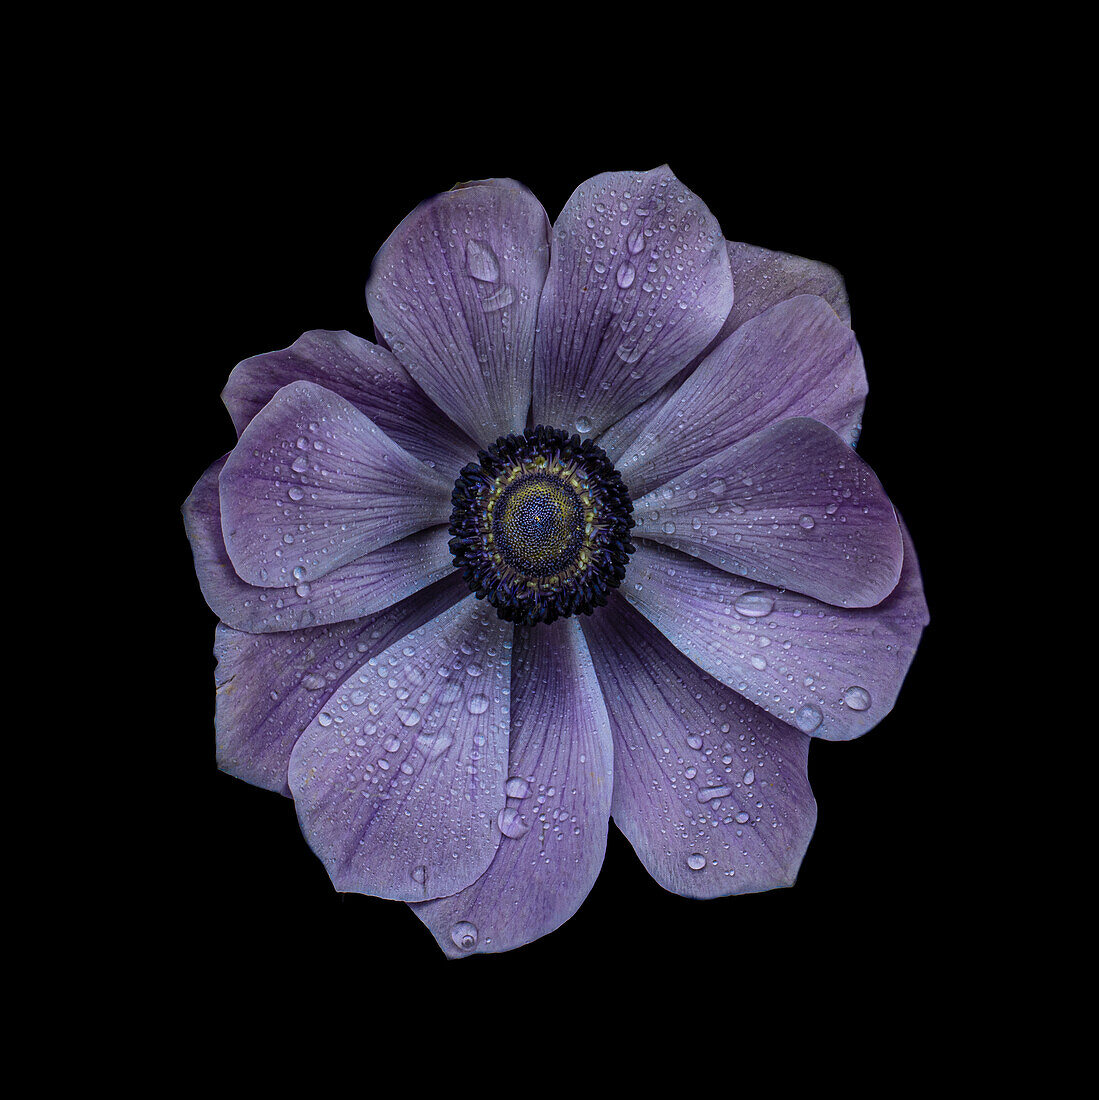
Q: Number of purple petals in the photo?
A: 13